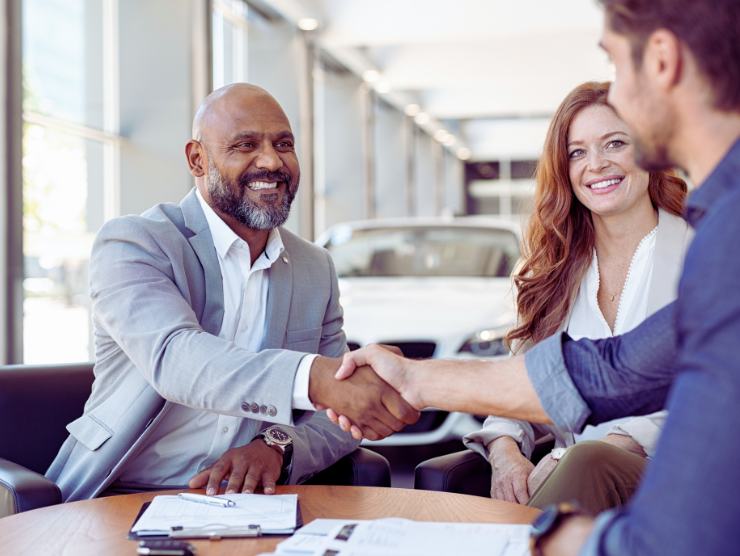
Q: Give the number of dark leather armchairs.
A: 2